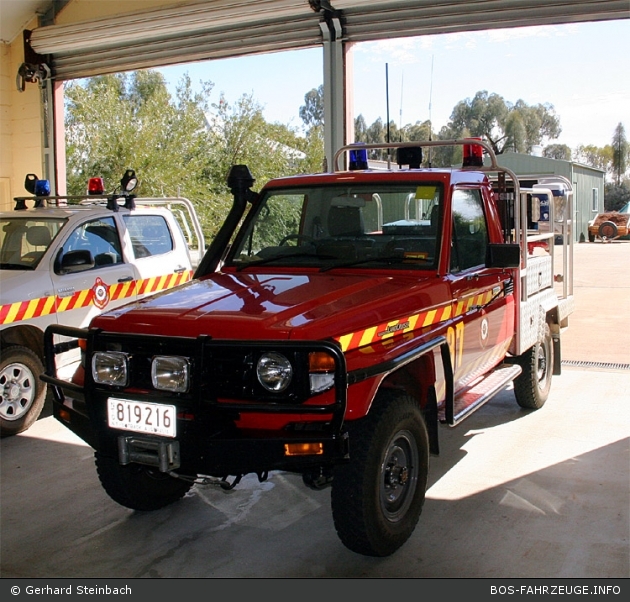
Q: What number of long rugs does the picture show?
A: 0